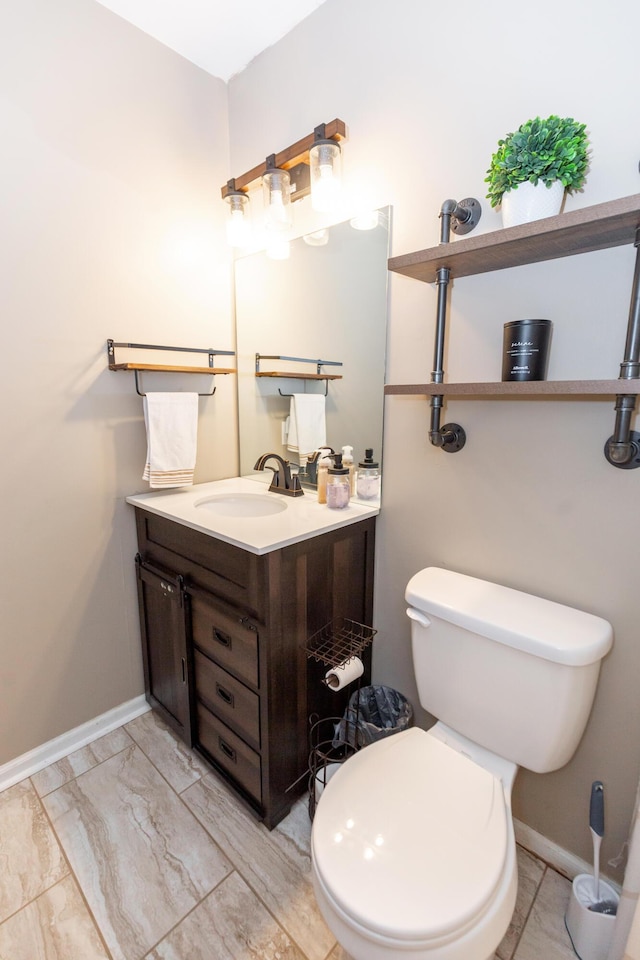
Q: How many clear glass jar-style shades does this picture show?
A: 3